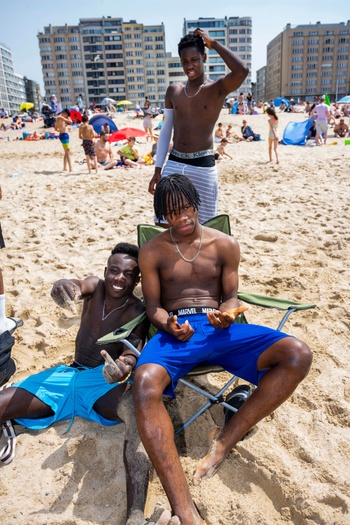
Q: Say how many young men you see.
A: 3